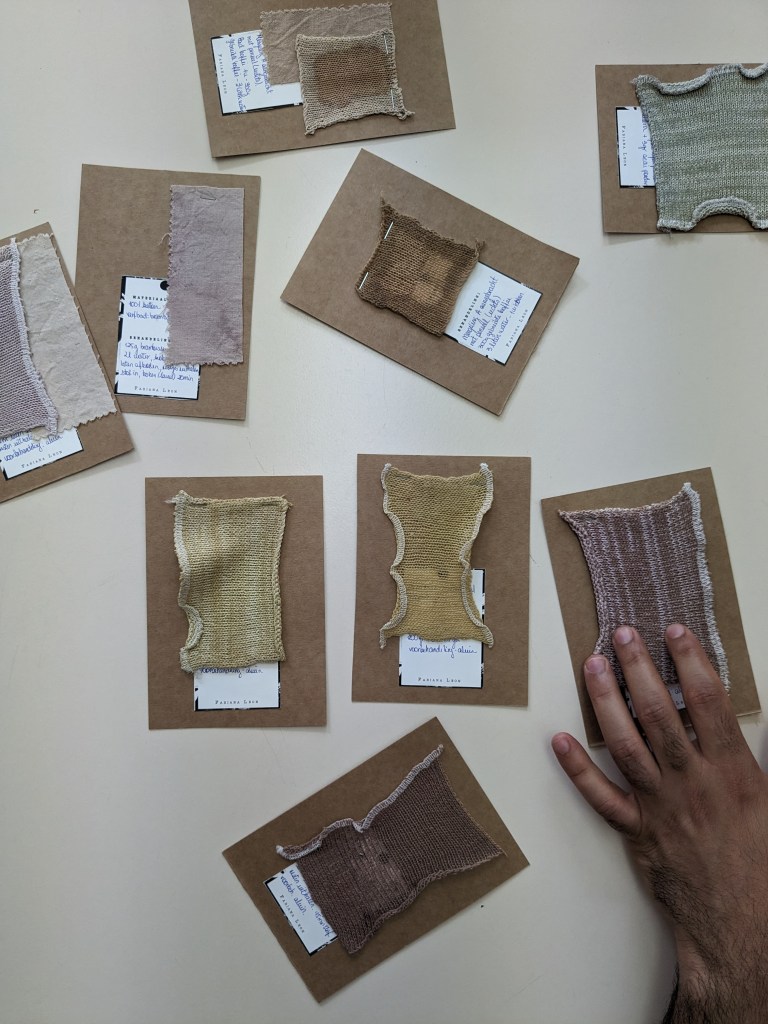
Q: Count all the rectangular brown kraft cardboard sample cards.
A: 9